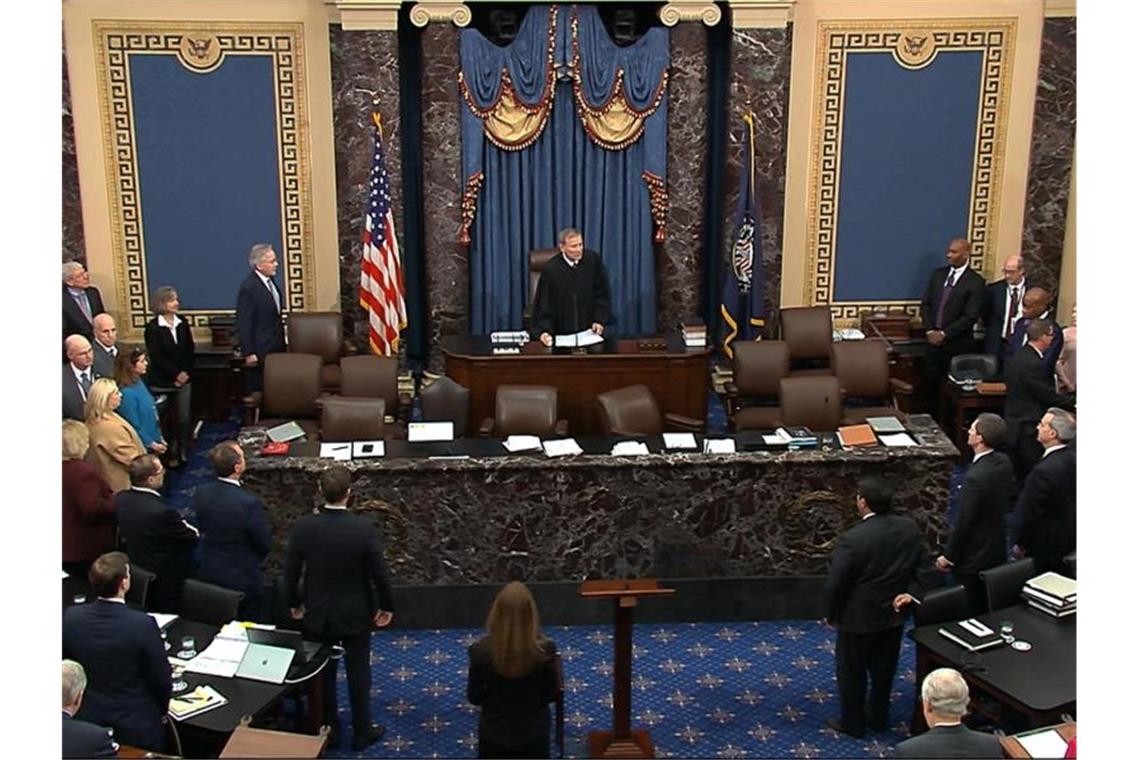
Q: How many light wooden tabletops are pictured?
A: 2